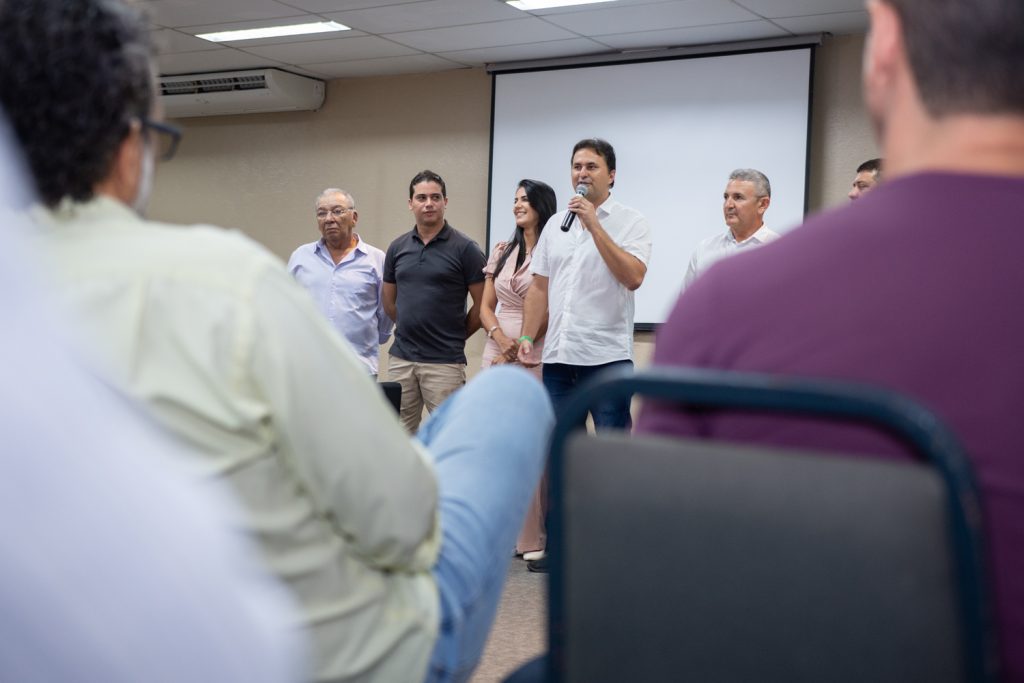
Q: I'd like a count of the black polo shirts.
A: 1